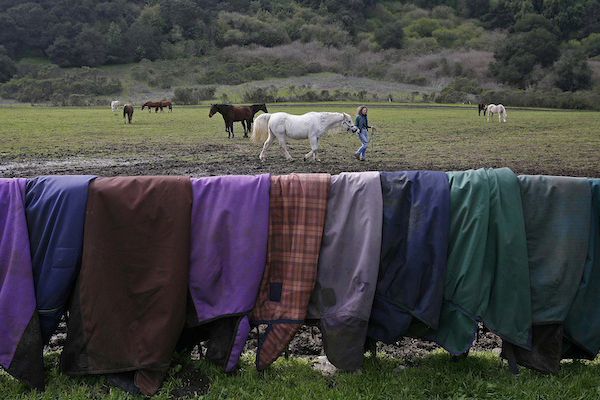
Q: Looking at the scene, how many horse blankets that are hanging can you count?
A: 10